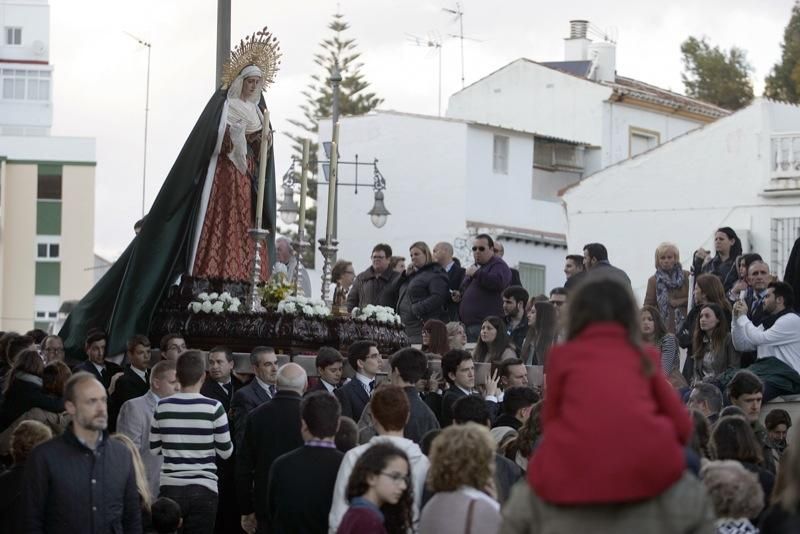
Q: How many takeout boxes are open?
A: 0